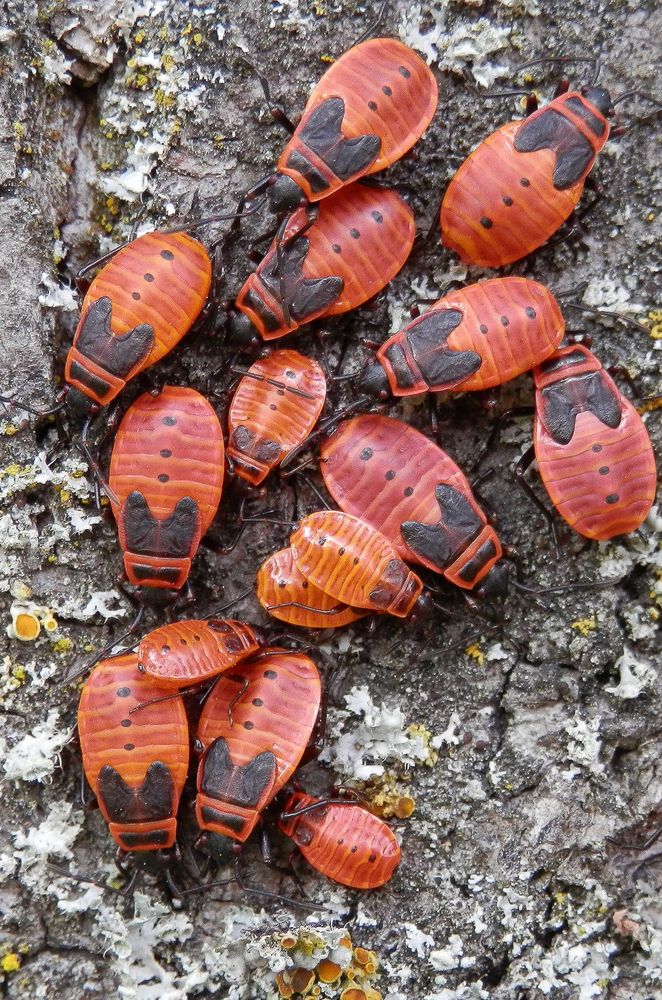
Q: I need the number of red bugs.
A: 15